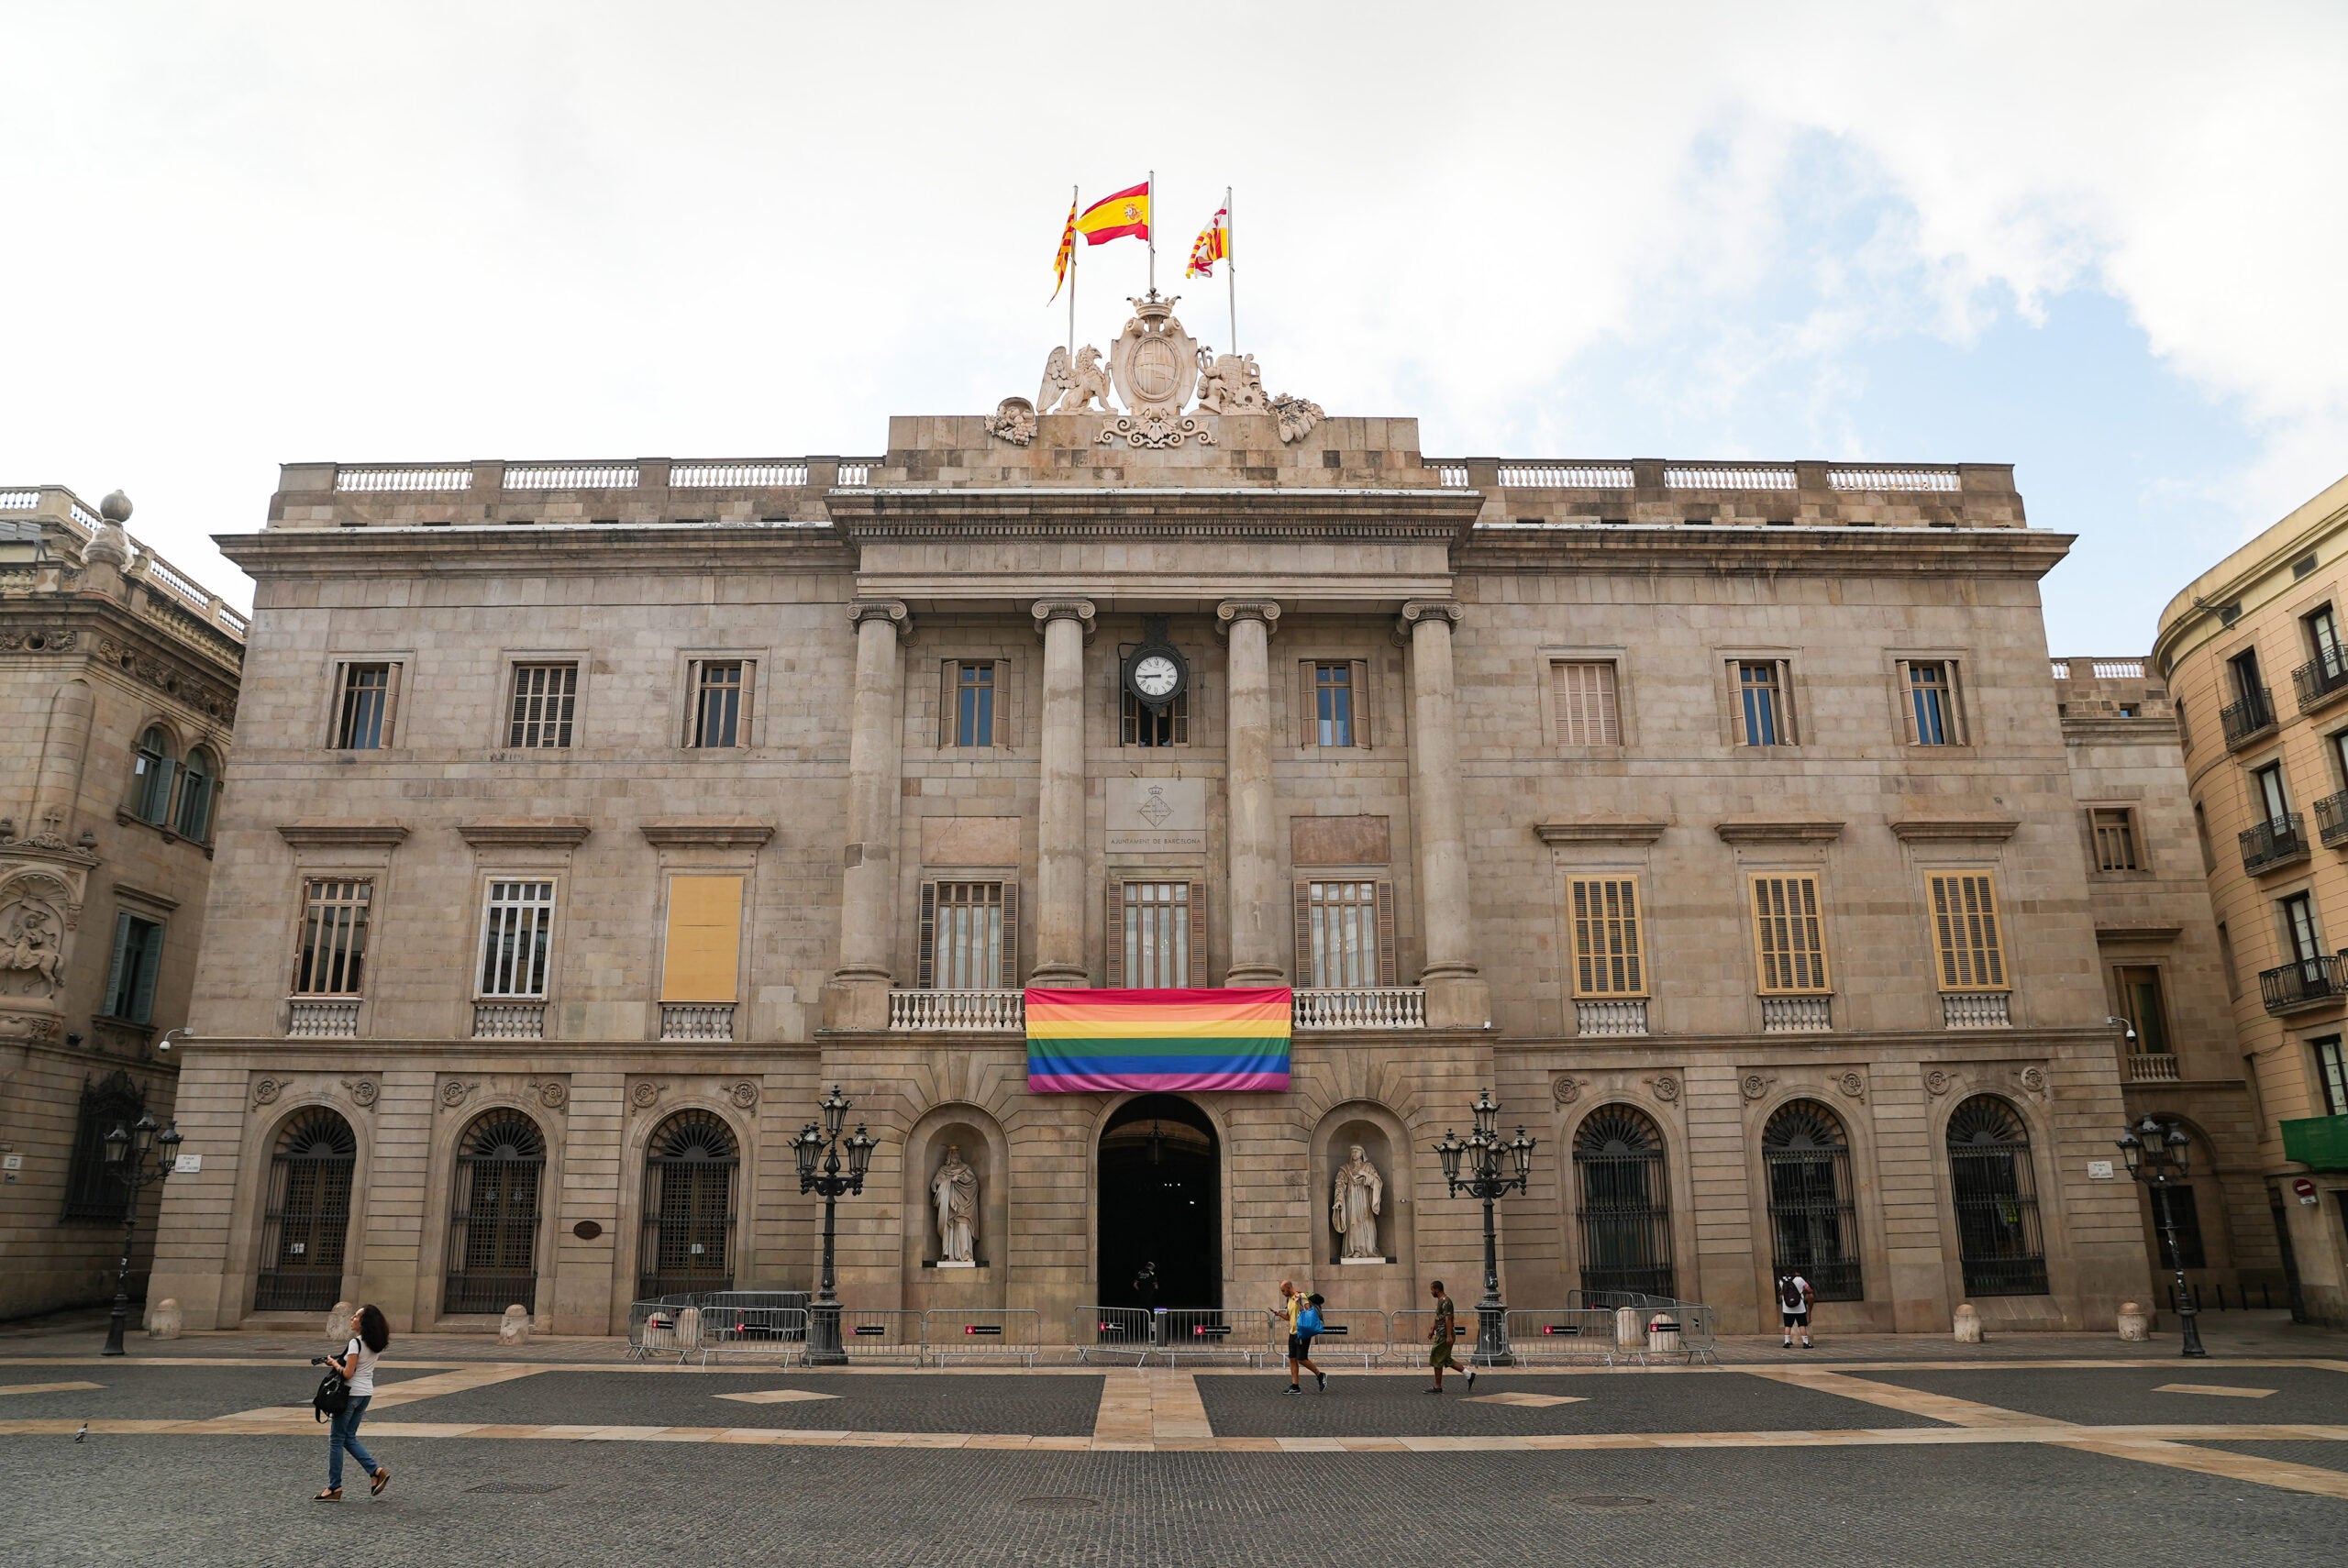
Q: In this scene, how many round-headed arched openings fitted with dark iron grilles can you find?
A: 6